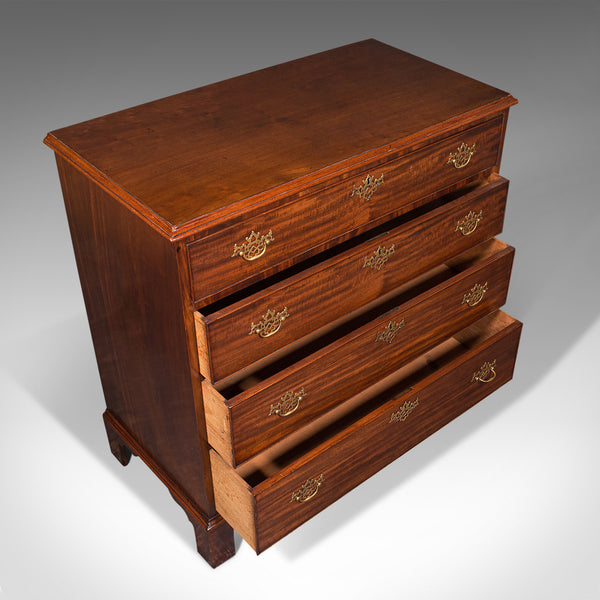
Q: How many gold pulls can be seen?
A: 8